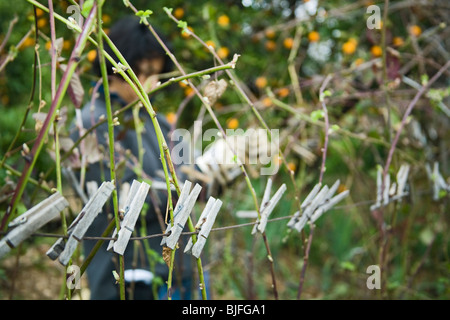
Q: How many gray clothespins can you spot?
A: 11